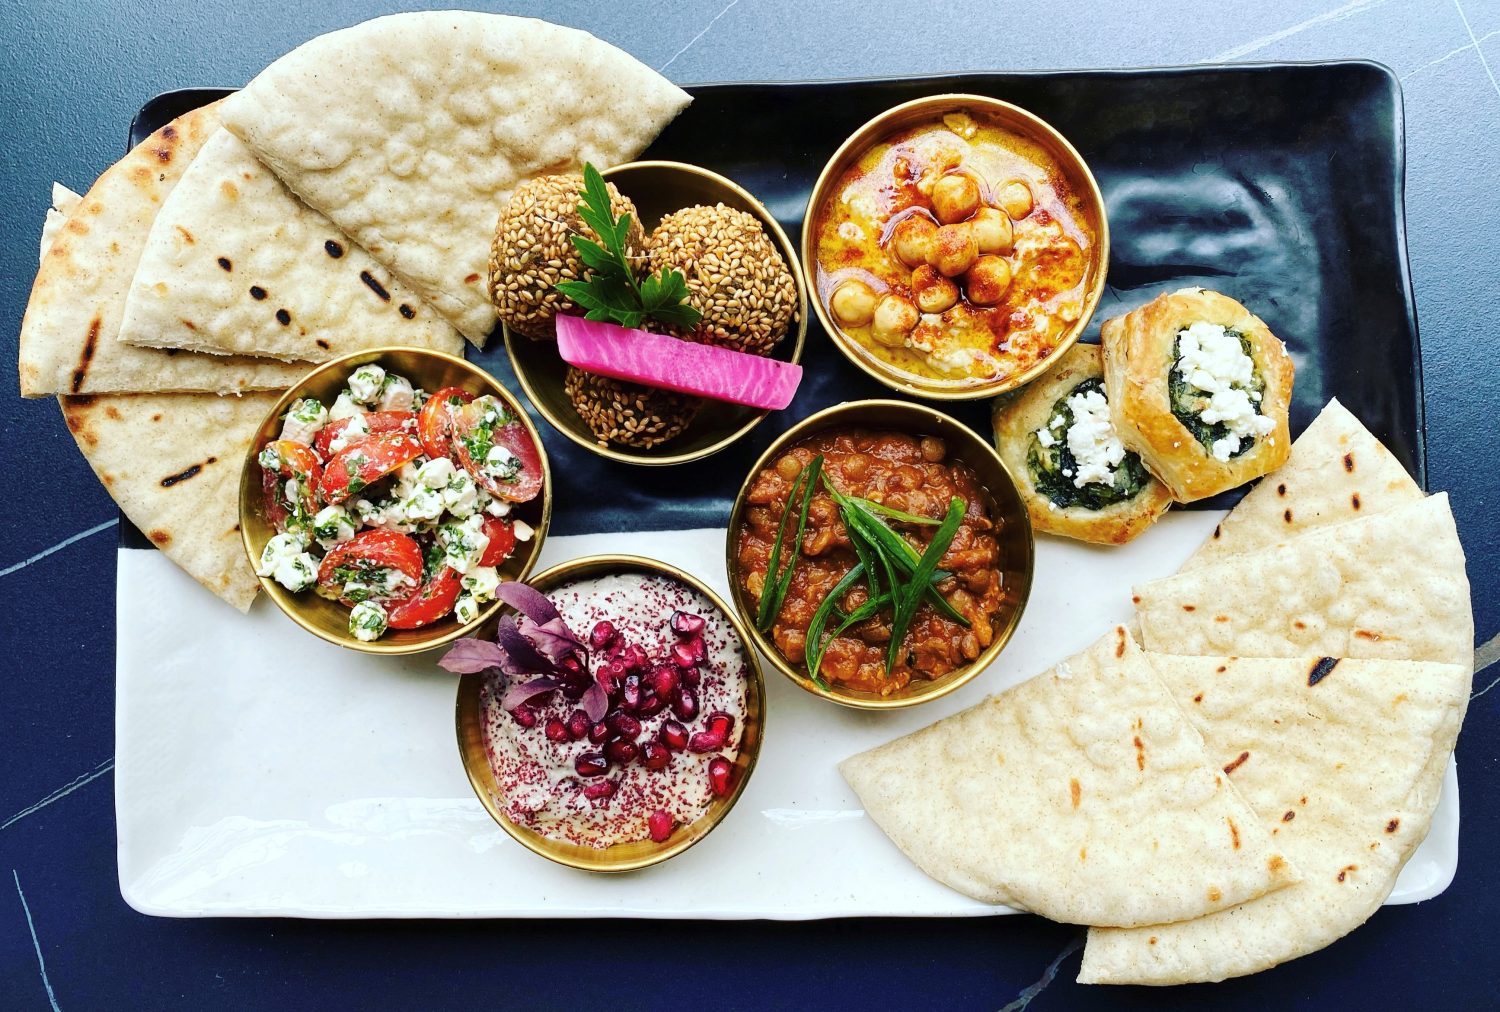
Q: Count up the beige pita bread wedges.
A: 8